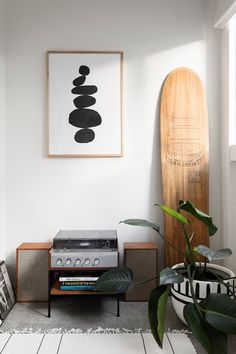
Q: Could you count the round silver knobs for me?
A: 5